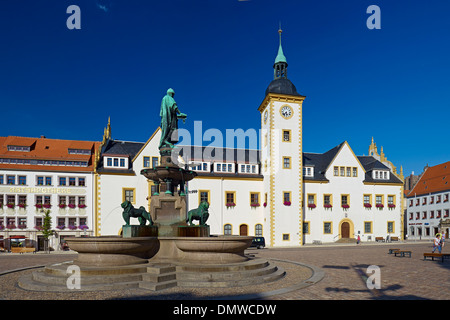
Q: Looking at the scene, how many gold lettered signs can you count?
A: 1